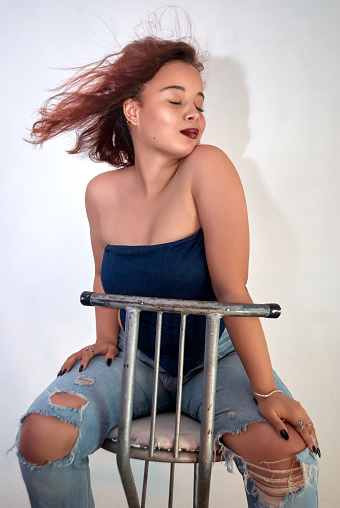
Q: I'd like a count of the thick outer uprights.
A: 2